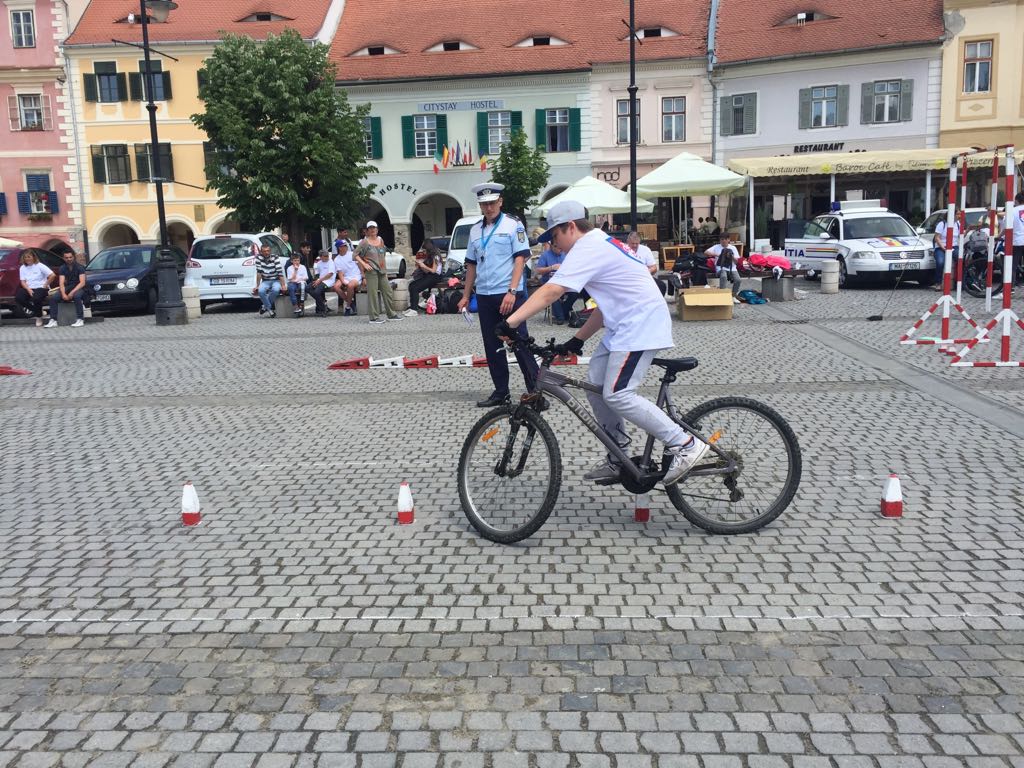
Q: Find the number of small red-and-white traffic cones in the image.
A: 4